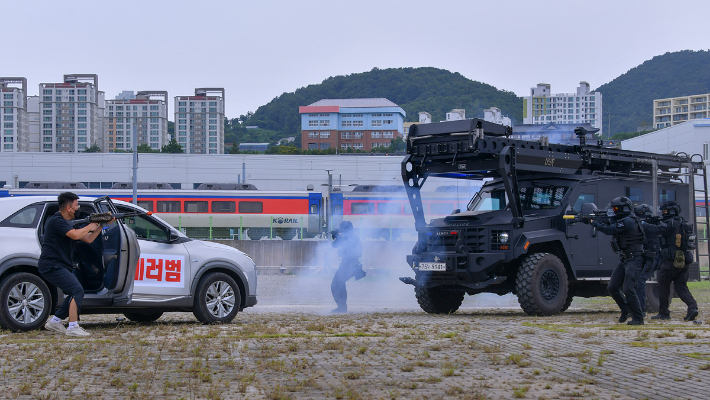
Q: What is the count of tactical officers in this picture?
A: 4